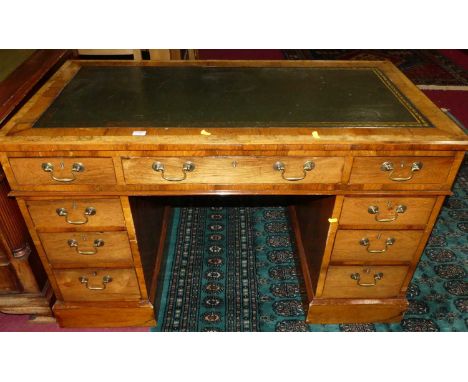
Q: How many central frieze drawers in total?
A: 1